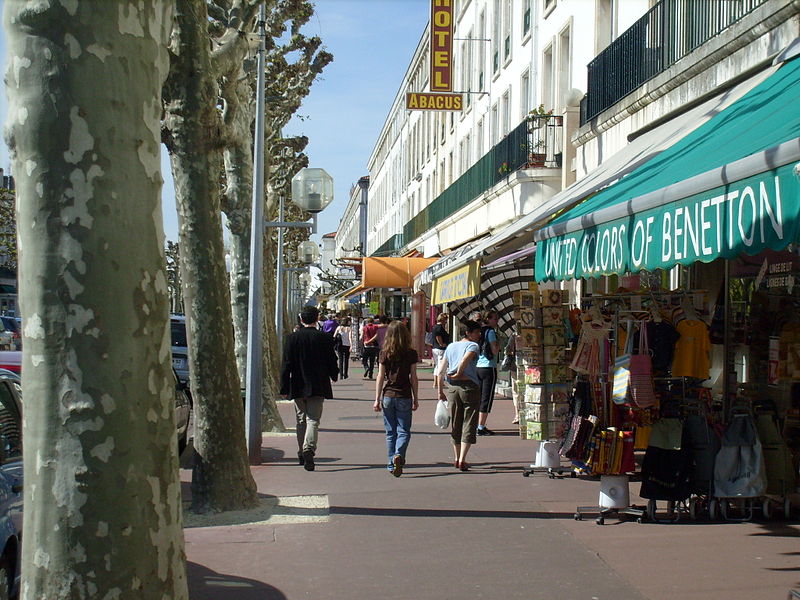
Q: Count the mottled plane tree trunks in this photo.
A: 3